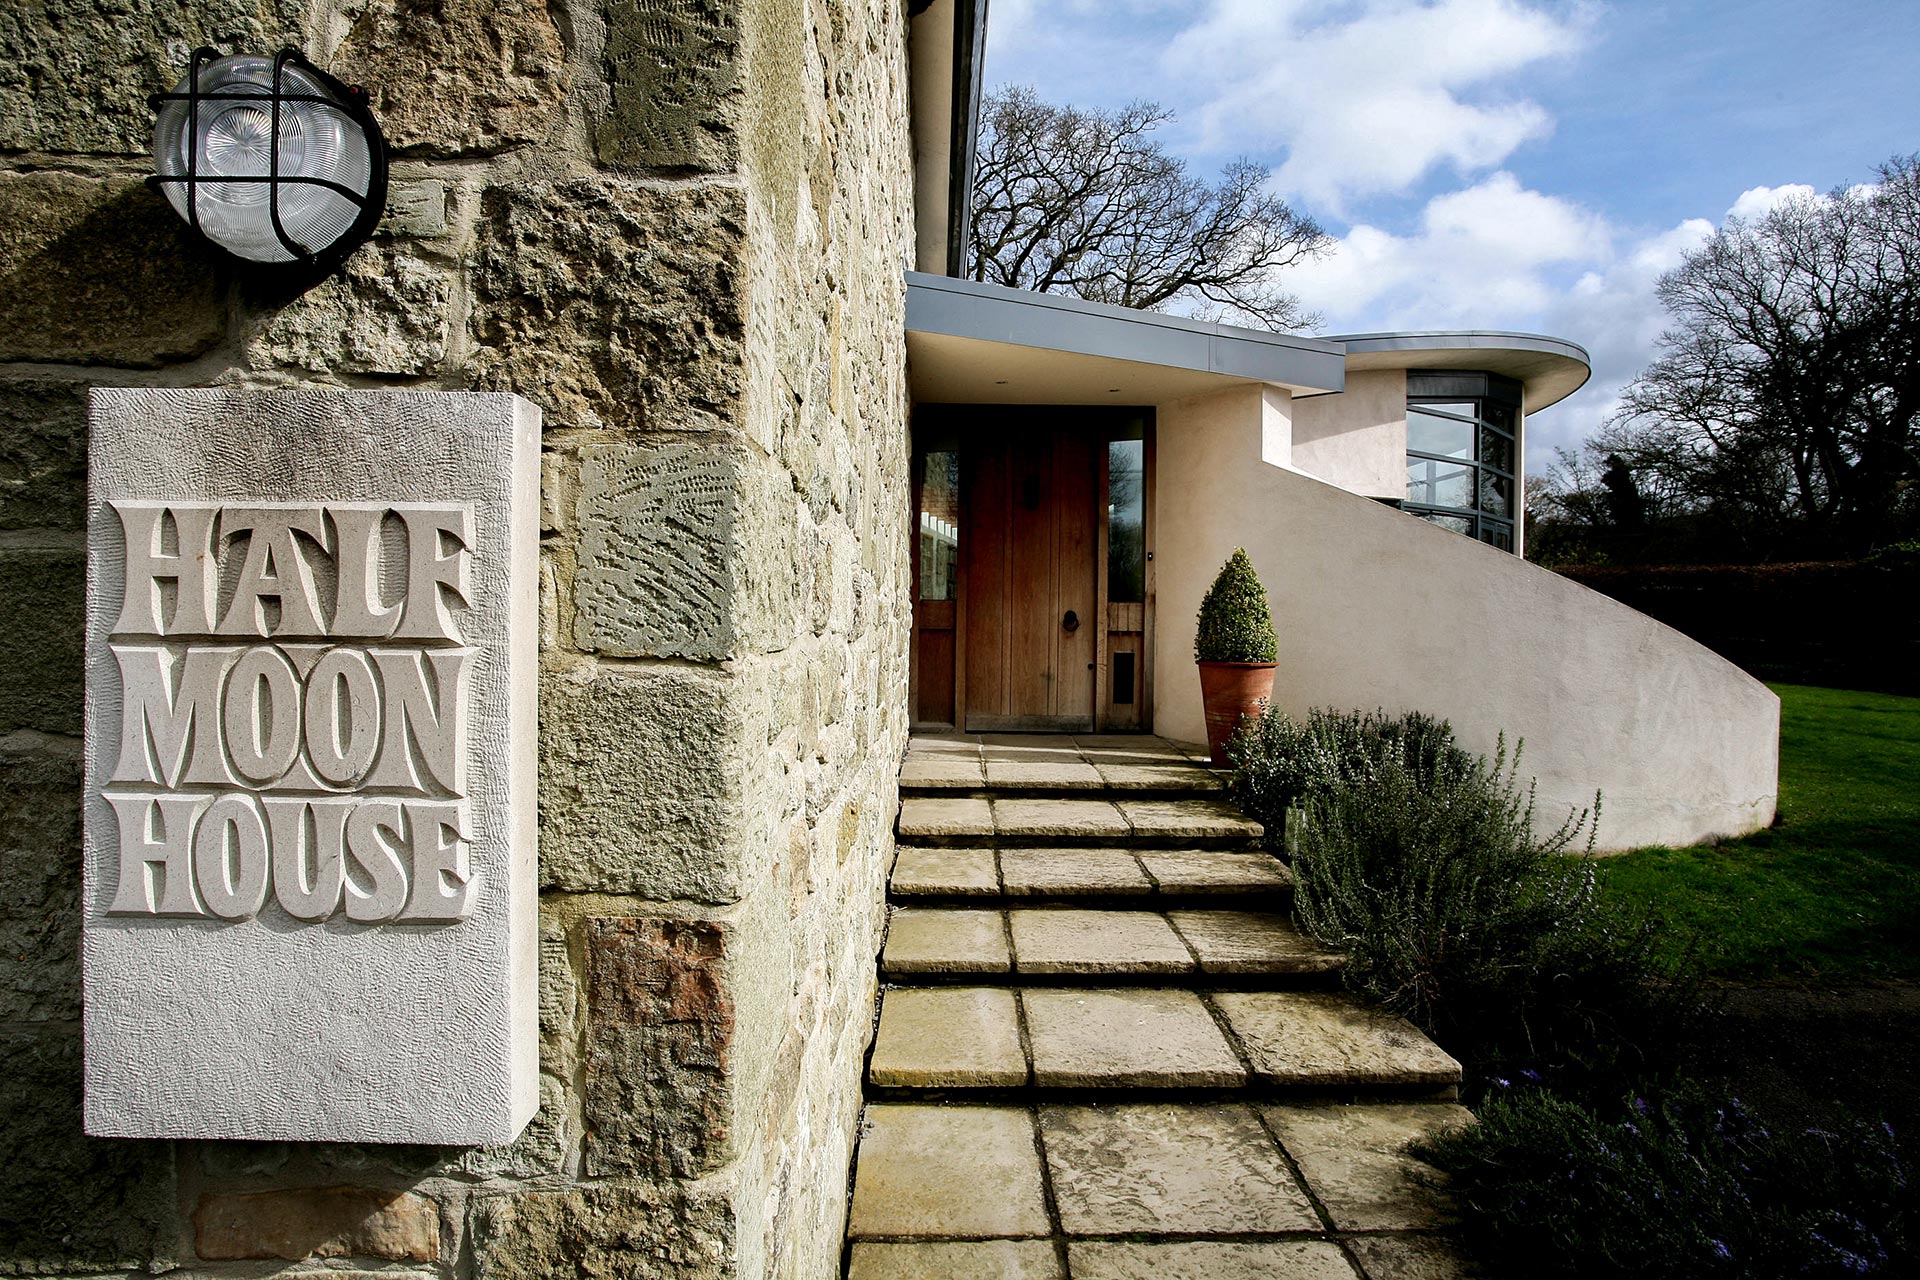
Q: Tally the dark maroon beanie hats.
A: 0